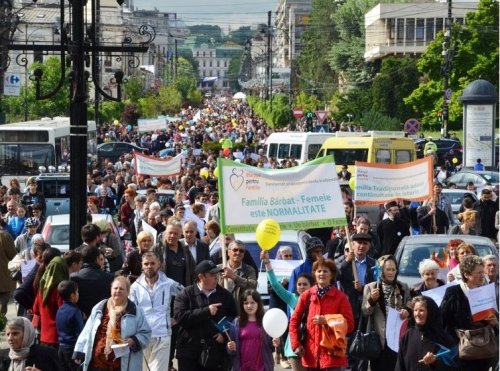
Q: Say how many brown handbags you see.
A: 1